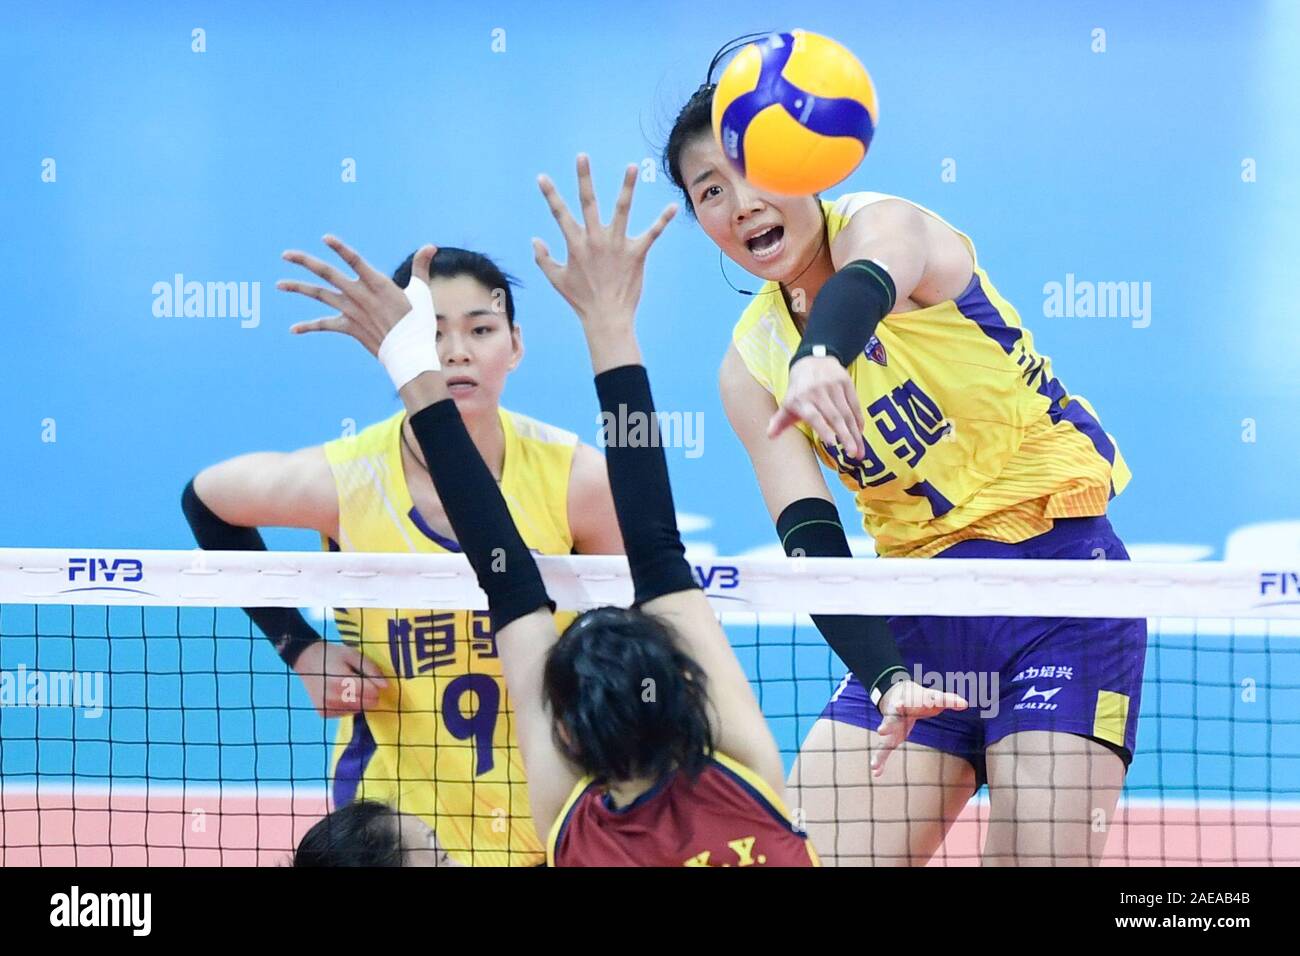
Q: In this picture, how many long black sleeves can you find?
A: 5